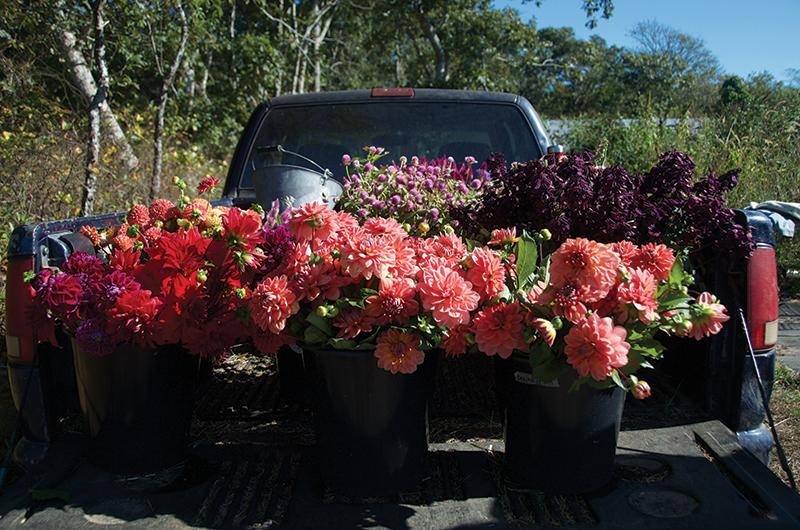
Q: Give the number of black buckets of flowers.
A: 3